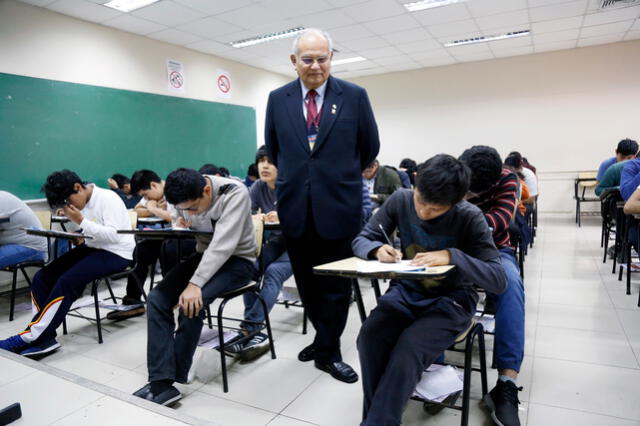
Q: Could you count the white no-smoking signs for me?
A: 2